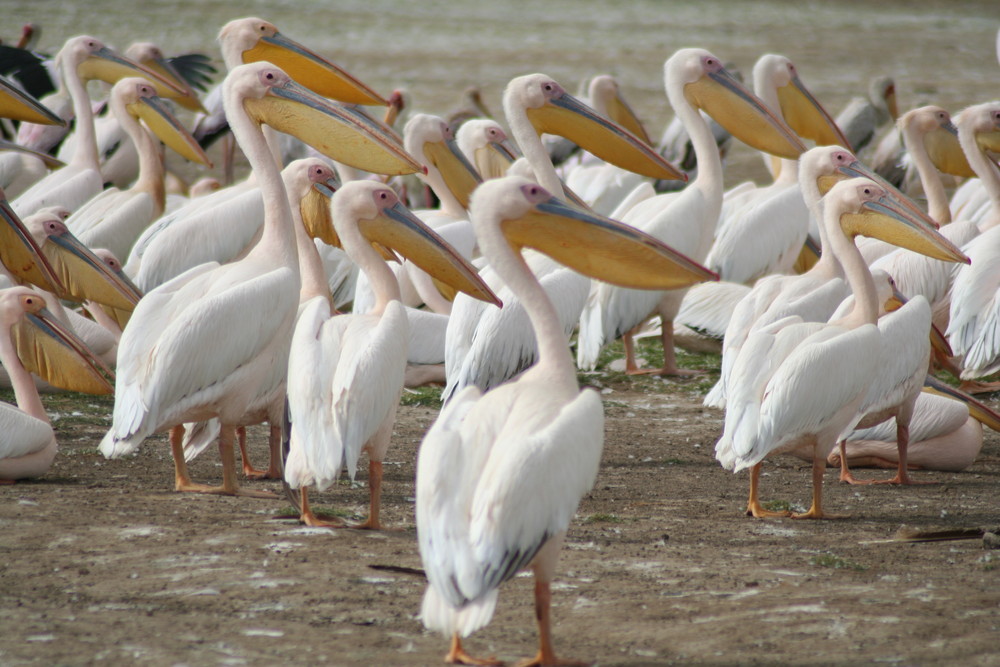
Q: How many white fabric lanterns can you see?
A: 0